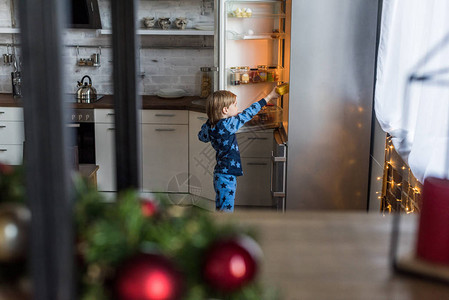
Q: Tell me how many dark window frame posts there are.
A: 2